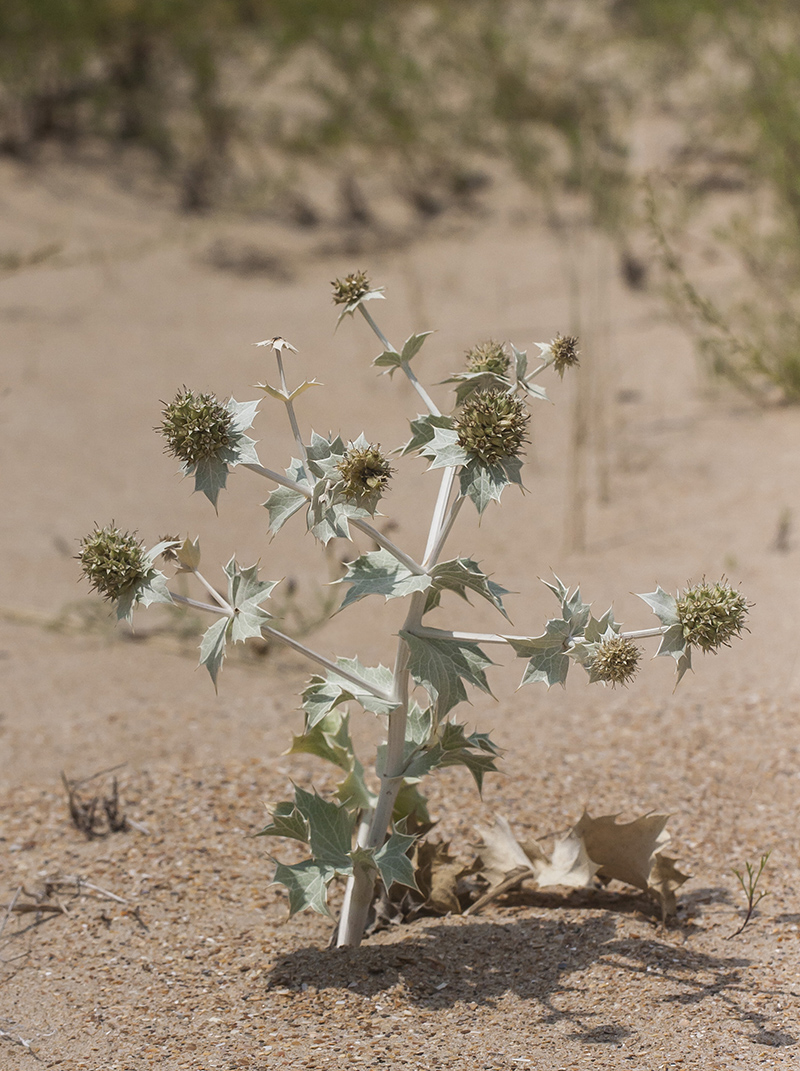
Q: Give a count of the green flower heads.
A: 9